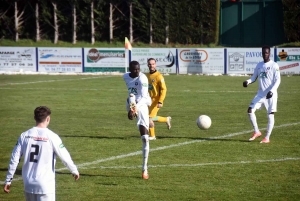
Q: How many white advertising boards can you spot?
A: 7